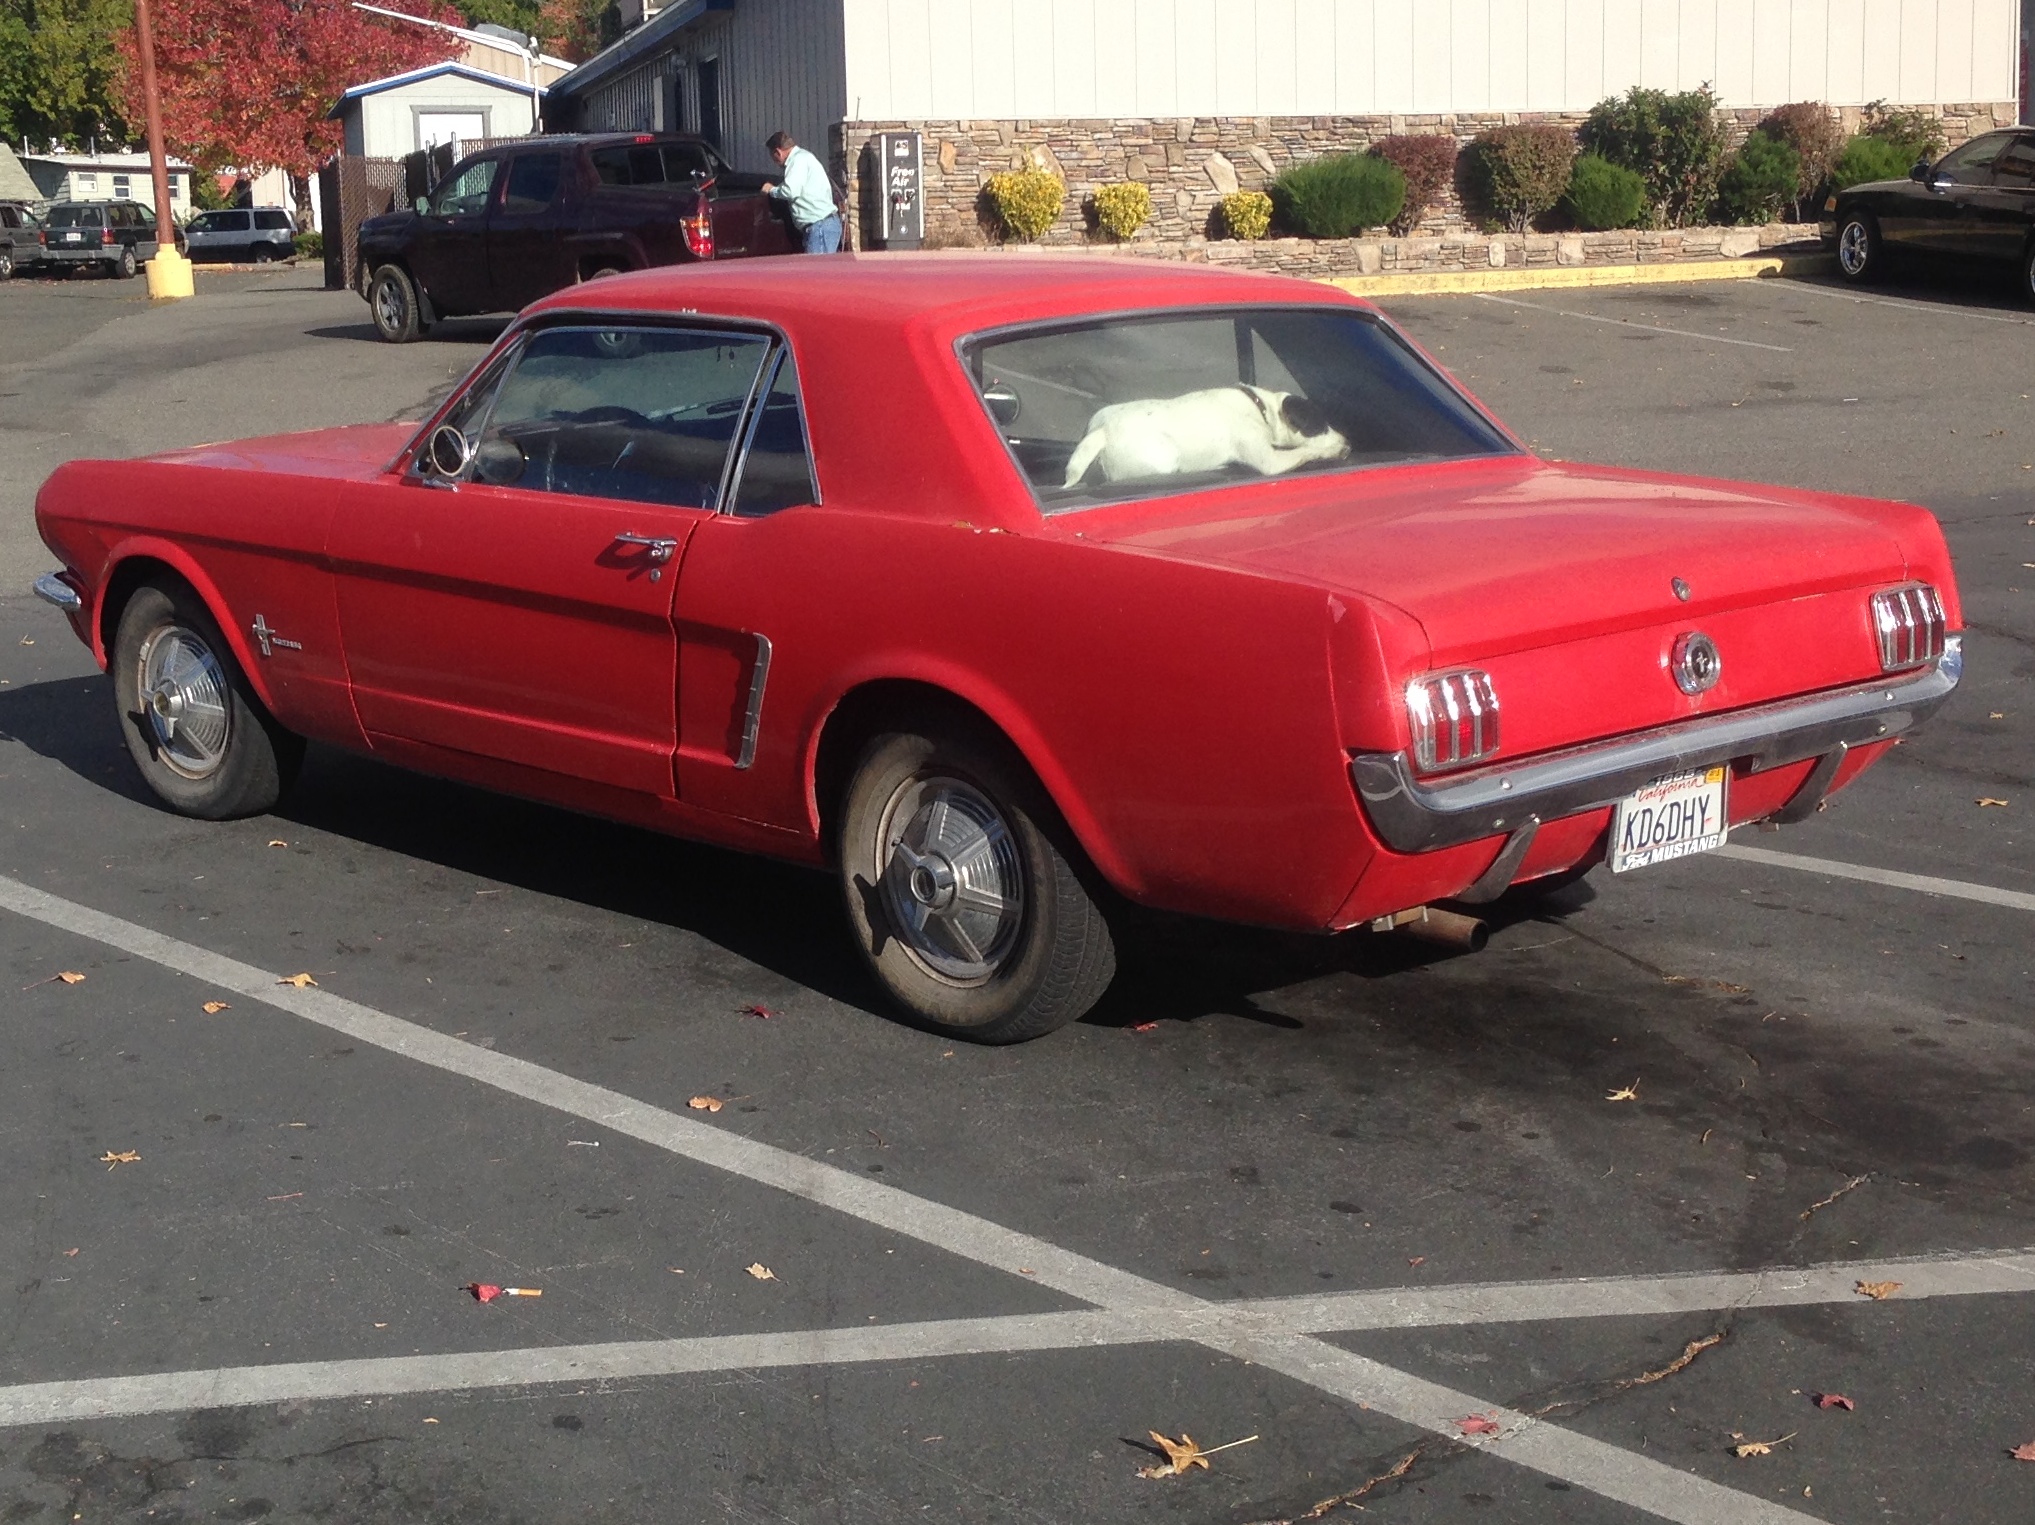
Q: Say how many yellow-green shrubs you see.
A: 3